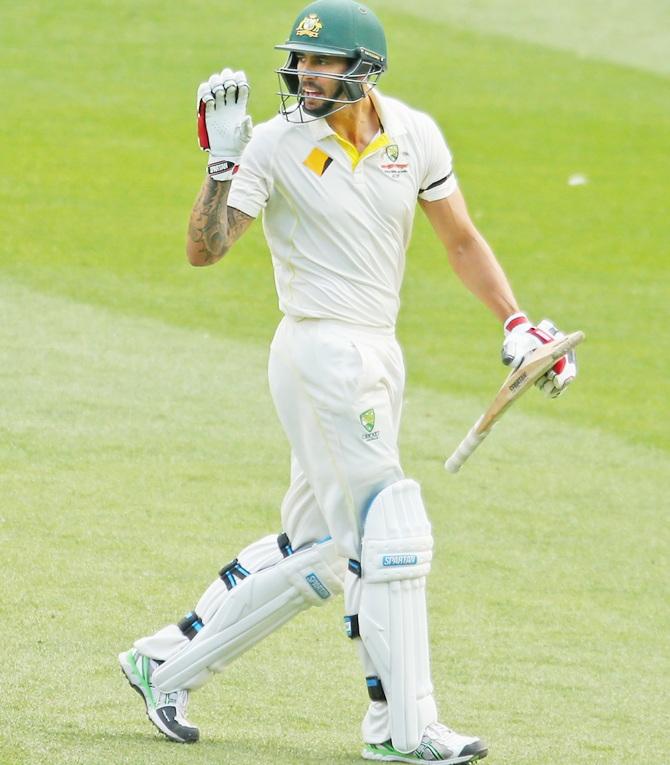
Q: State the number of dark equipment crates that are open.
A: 0